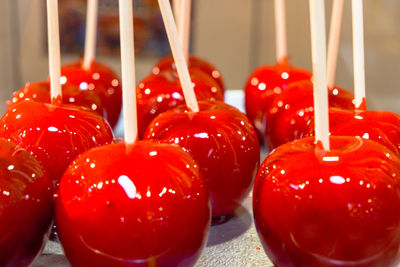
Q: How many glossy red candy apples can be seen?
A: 12